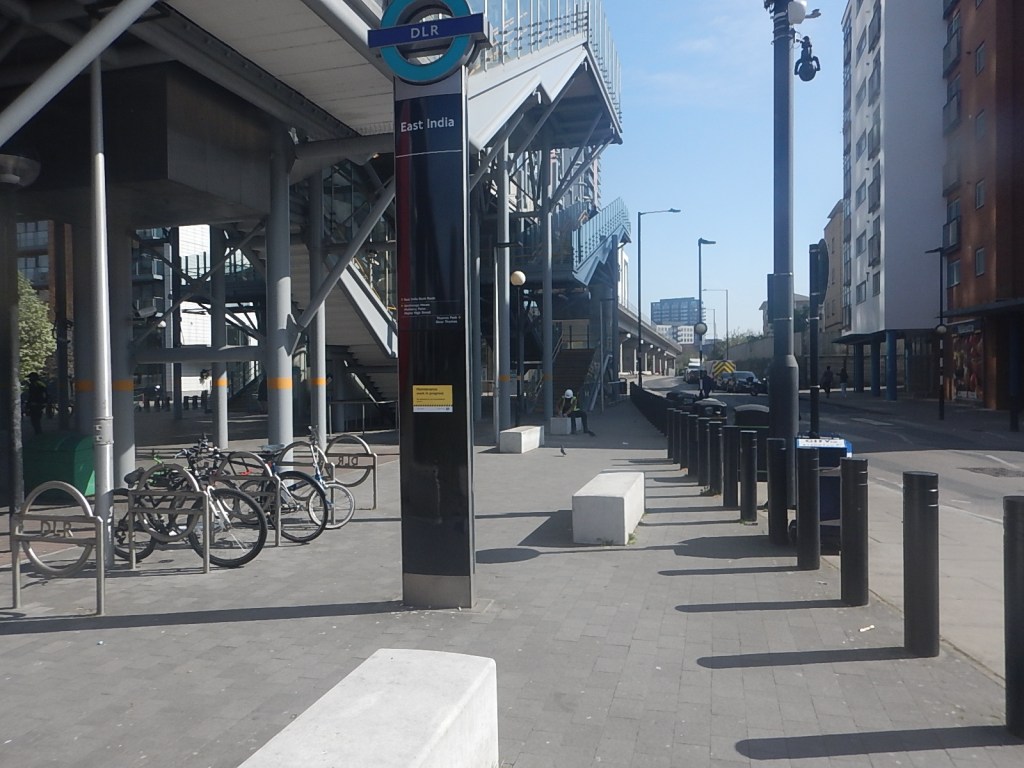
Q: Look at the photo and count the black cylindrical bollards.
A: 13